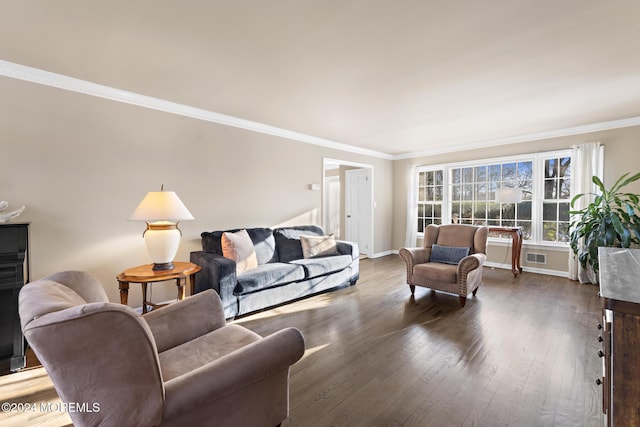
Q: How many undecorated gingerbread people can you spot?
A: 0